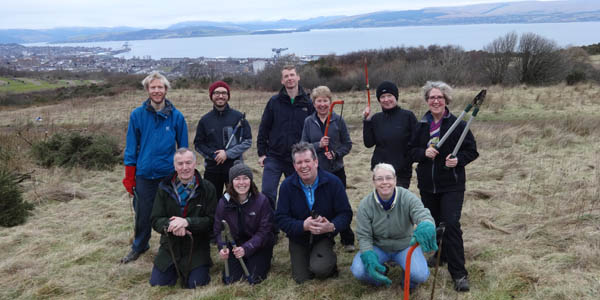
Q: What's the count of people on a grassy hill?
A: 10